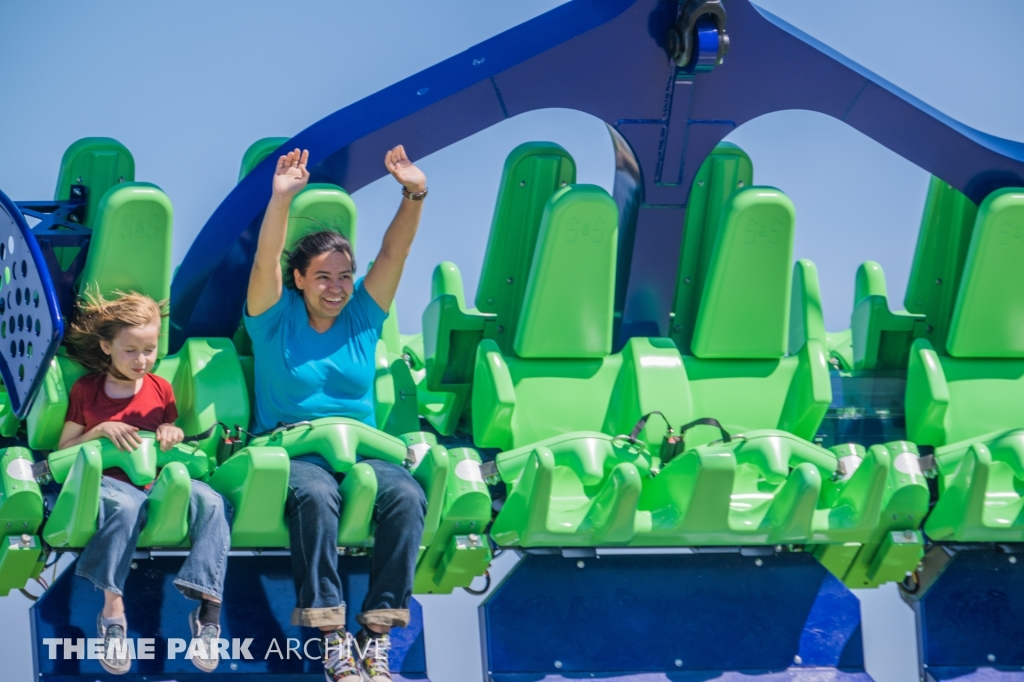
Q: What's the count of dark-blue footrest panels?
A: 3